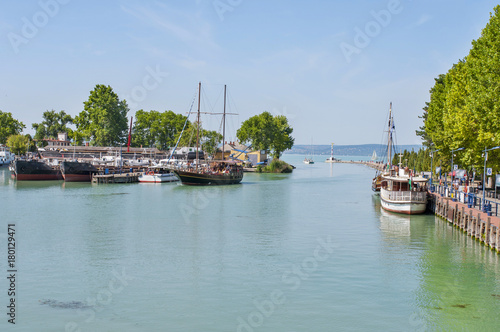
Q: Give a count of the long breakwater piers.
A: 1